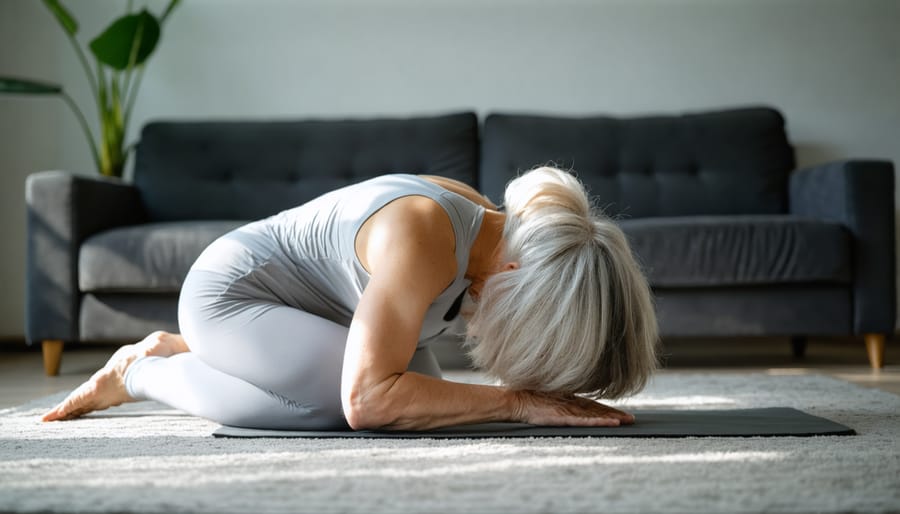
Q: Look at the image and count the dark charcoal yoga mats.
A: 1